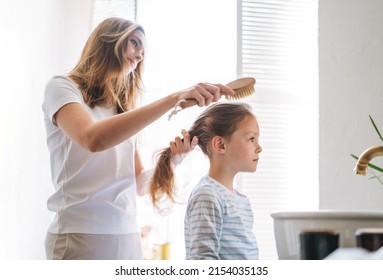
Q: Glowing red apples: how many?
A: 0